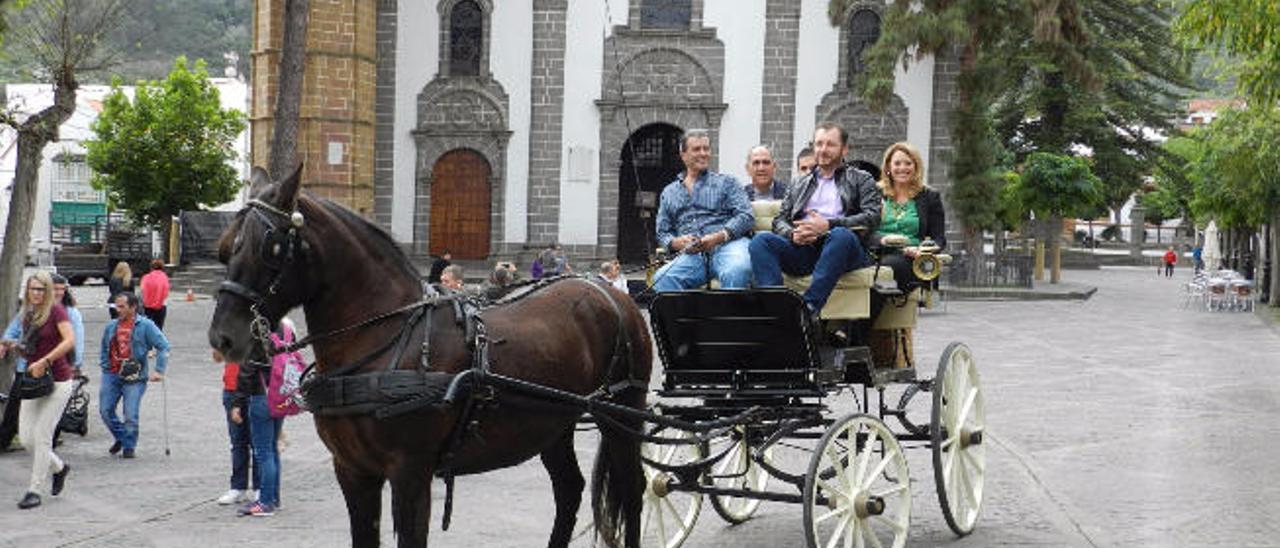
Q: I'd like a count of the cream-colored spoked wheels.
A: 4